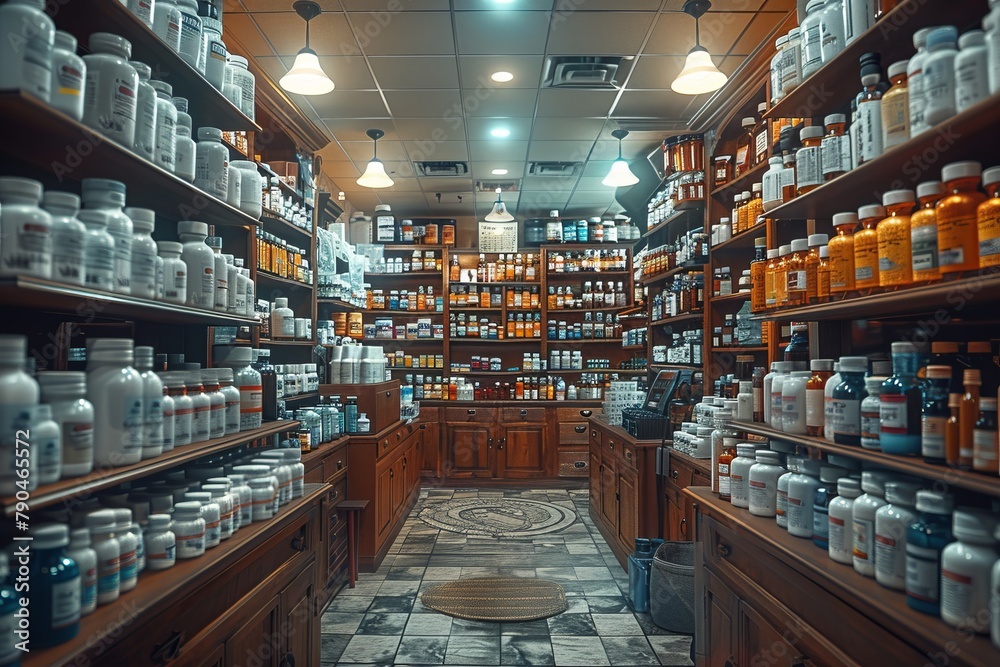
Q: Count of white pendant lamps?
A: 5